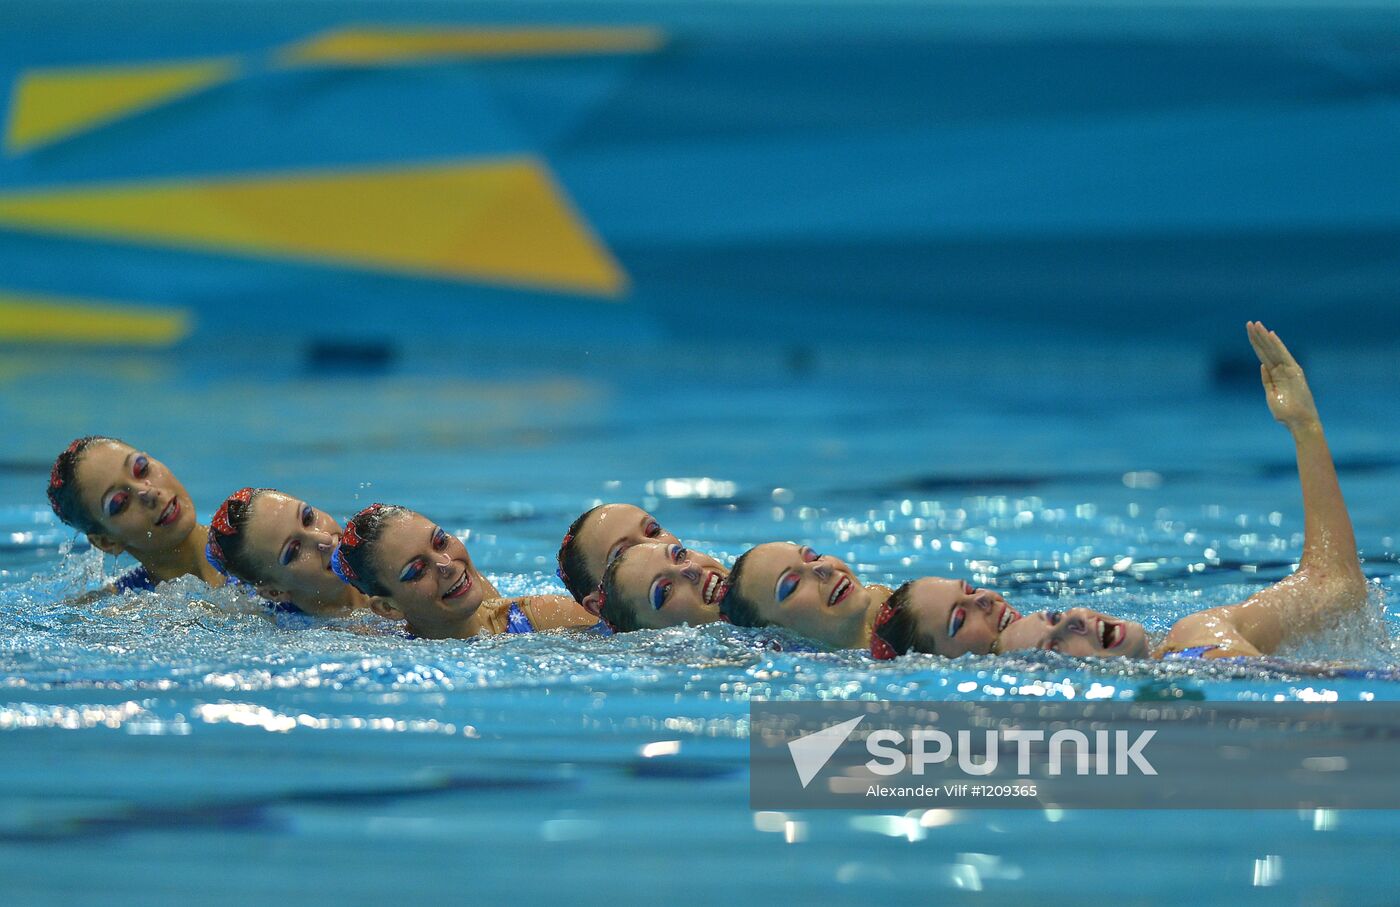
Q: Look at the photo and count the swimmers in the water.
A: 8